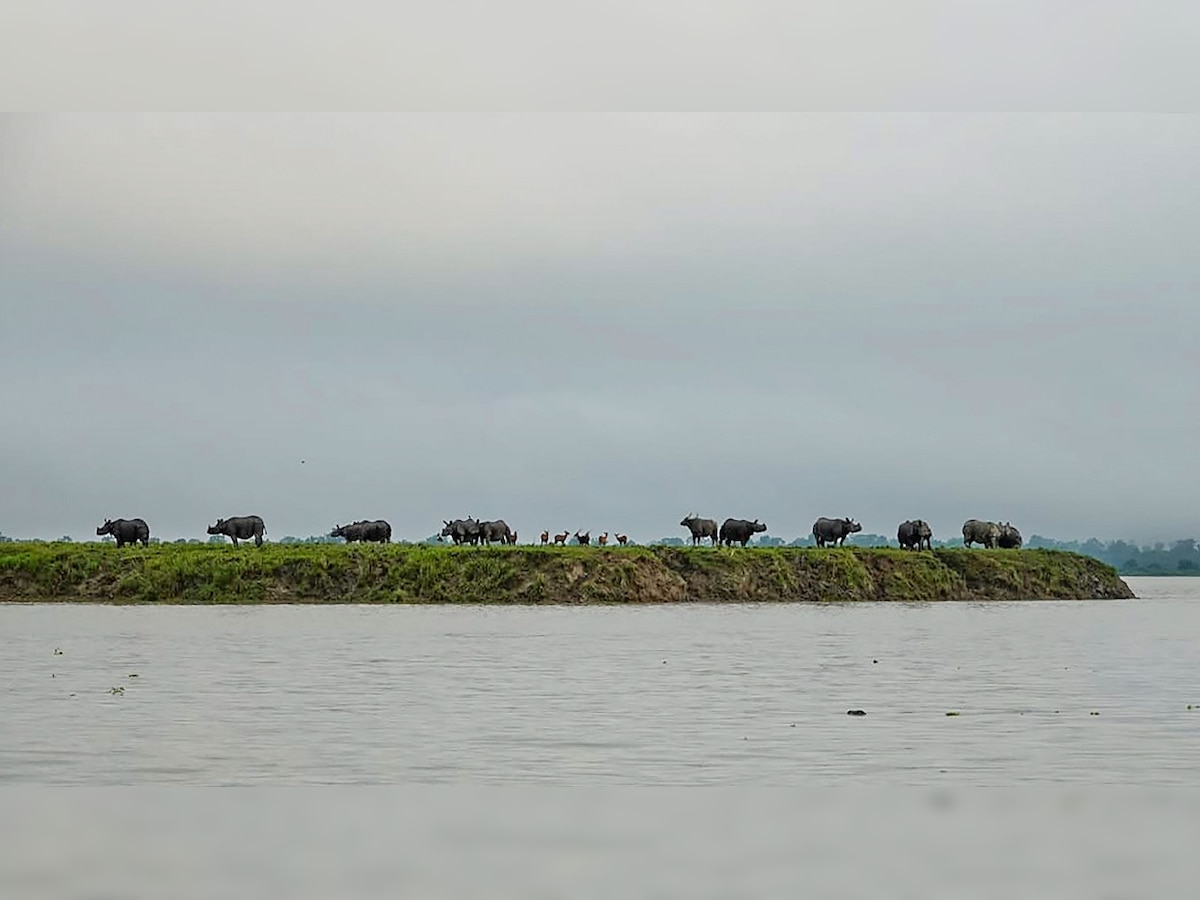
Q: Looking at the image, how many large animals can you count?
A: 11